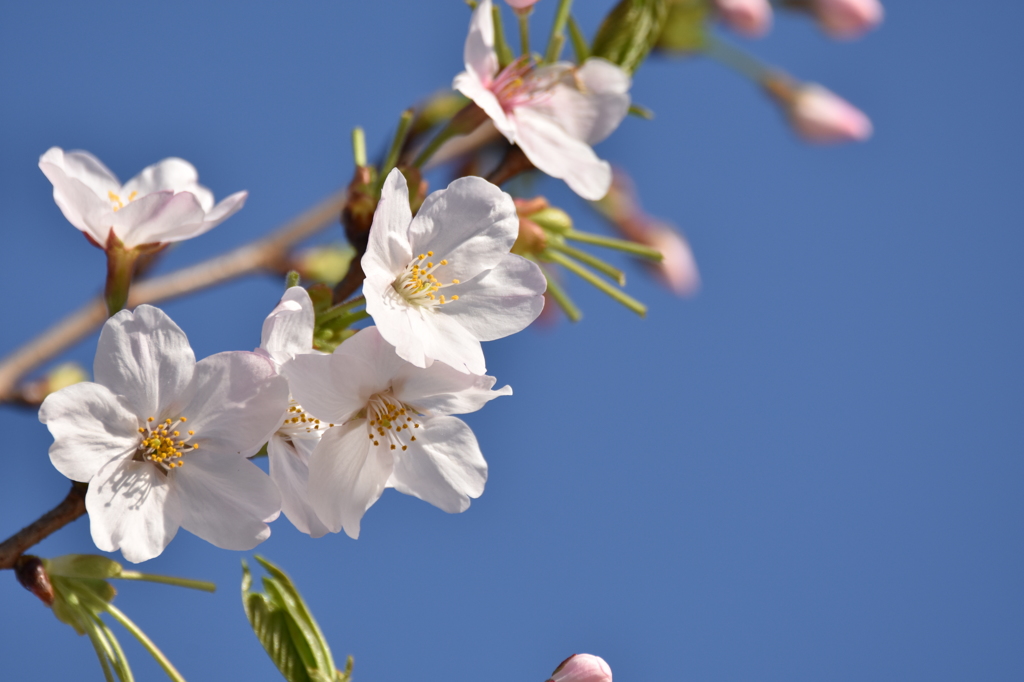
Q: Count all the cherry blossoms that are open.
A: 6